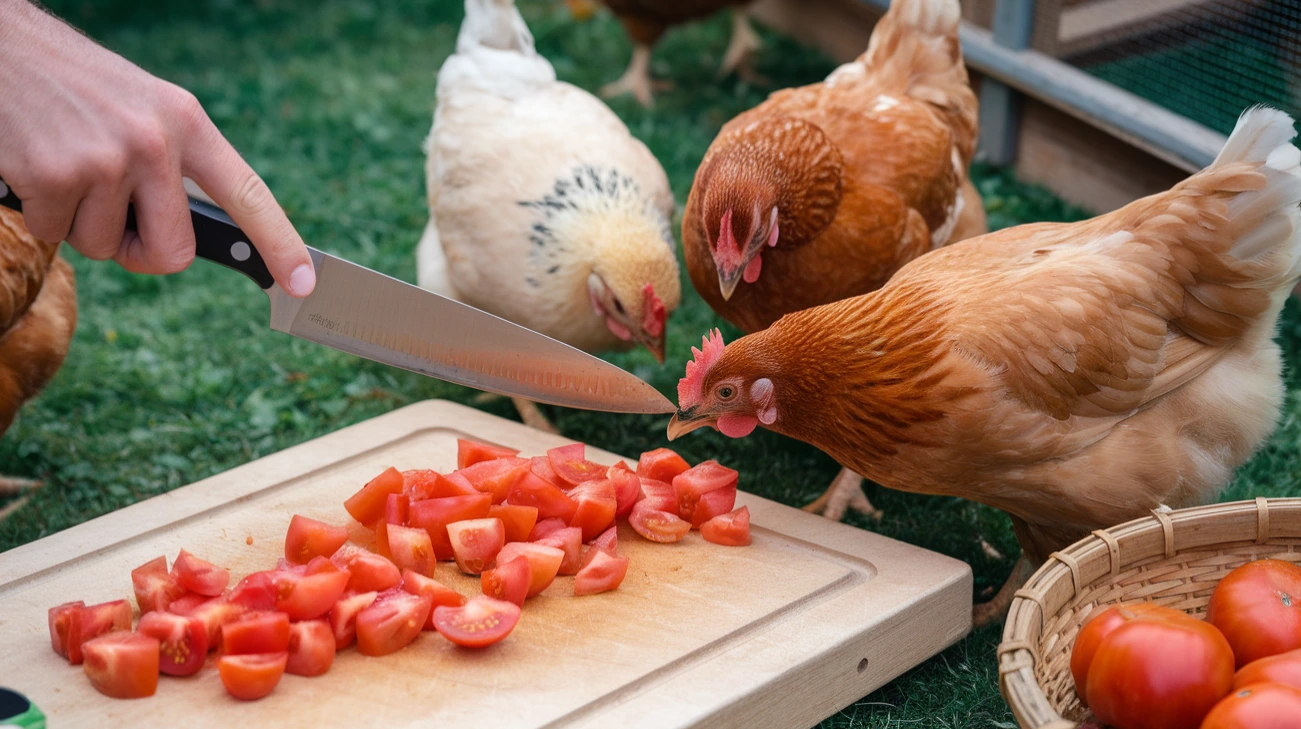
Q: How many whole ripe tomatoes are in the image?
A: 4